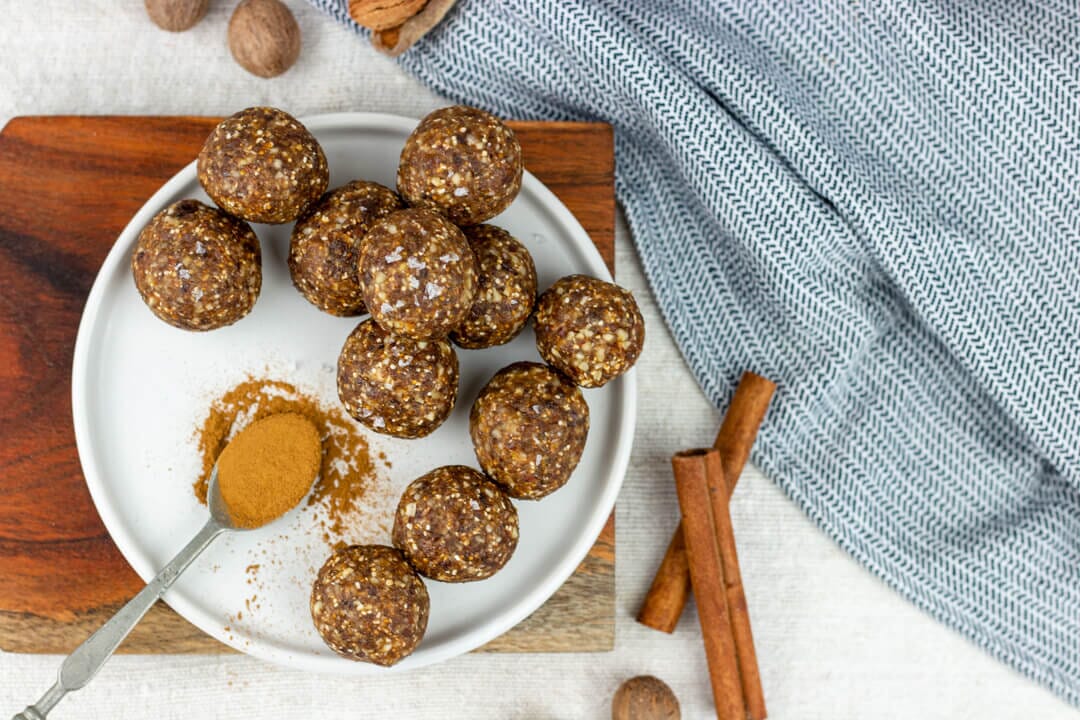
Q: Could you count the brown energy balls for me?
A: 11